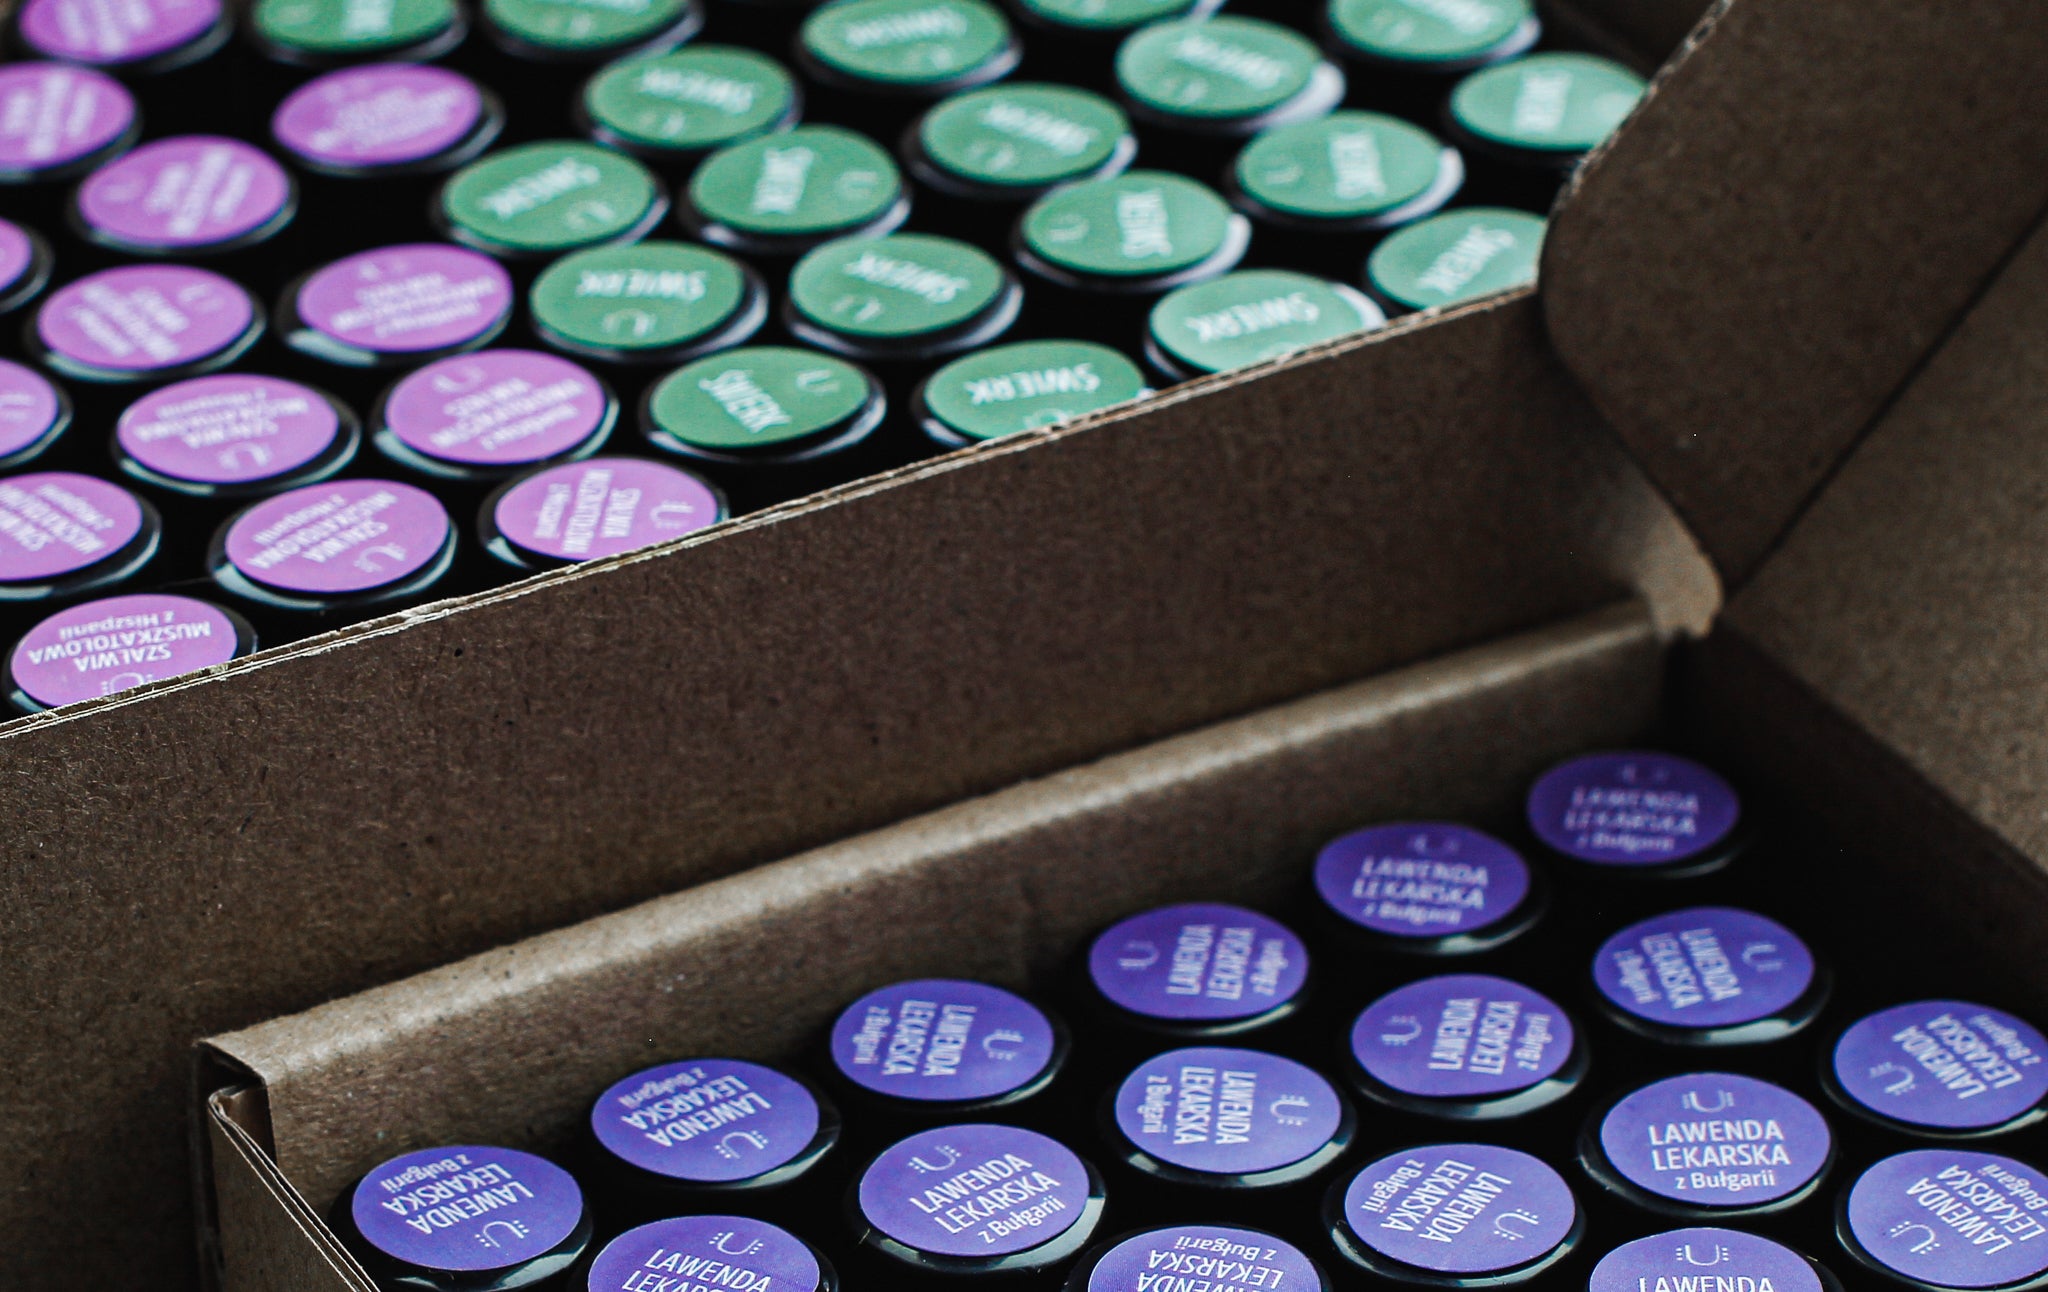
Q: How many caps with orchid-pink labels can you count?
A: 14